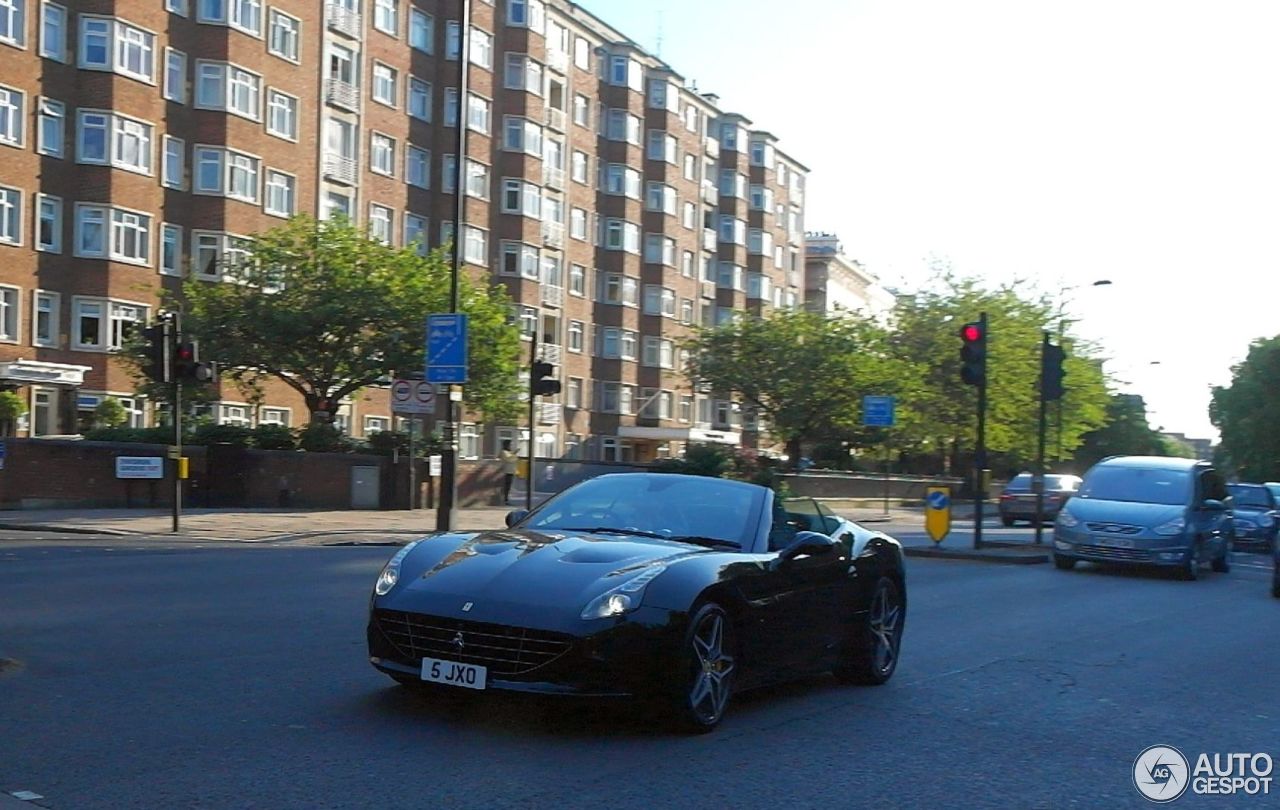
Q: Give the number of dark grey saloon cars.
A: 1